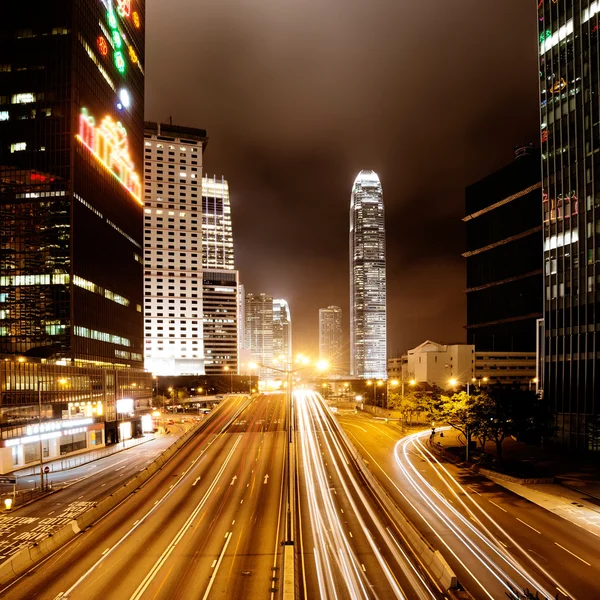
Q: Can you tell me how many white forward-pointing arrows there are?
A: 3